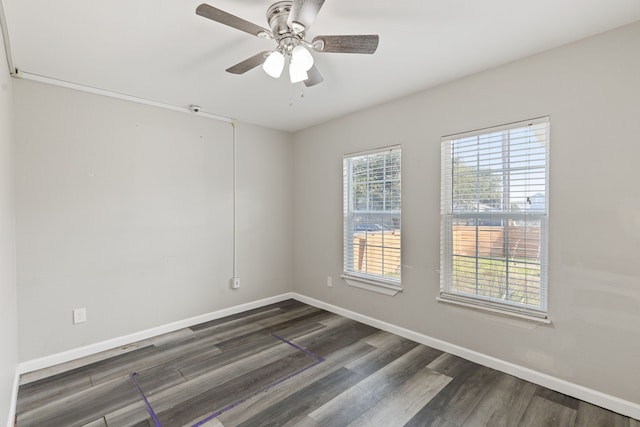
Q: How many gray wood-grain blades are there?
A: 5